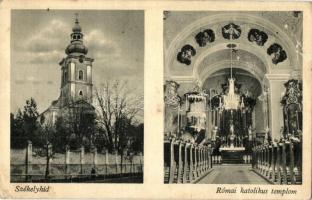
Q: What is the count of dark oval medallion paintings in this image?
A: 5